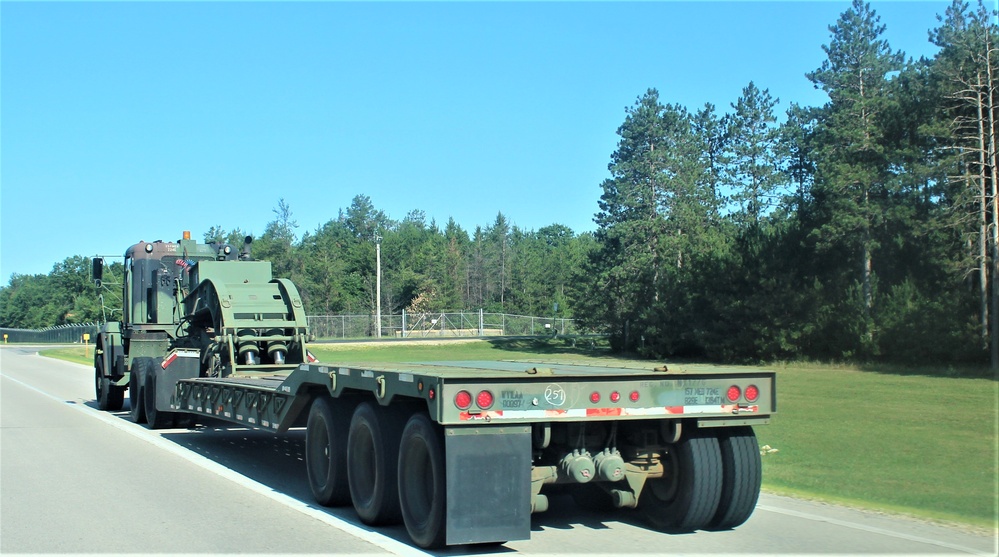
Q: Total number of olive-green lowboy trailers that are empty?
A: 1